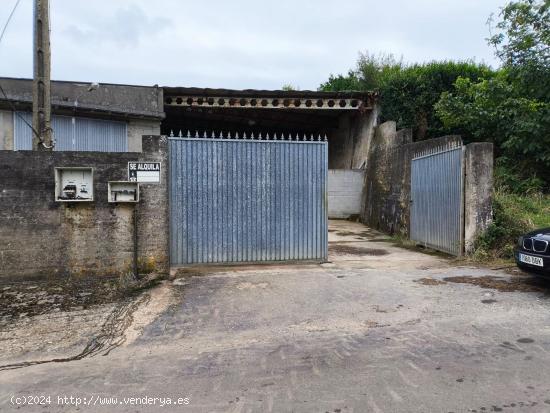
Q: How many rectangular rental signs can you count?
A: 1